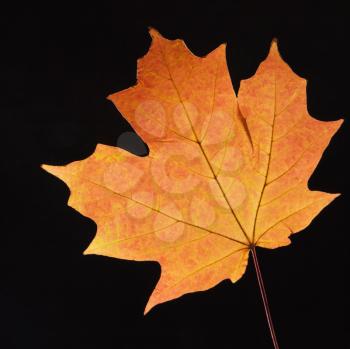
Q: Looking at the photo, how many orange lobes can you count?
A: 5